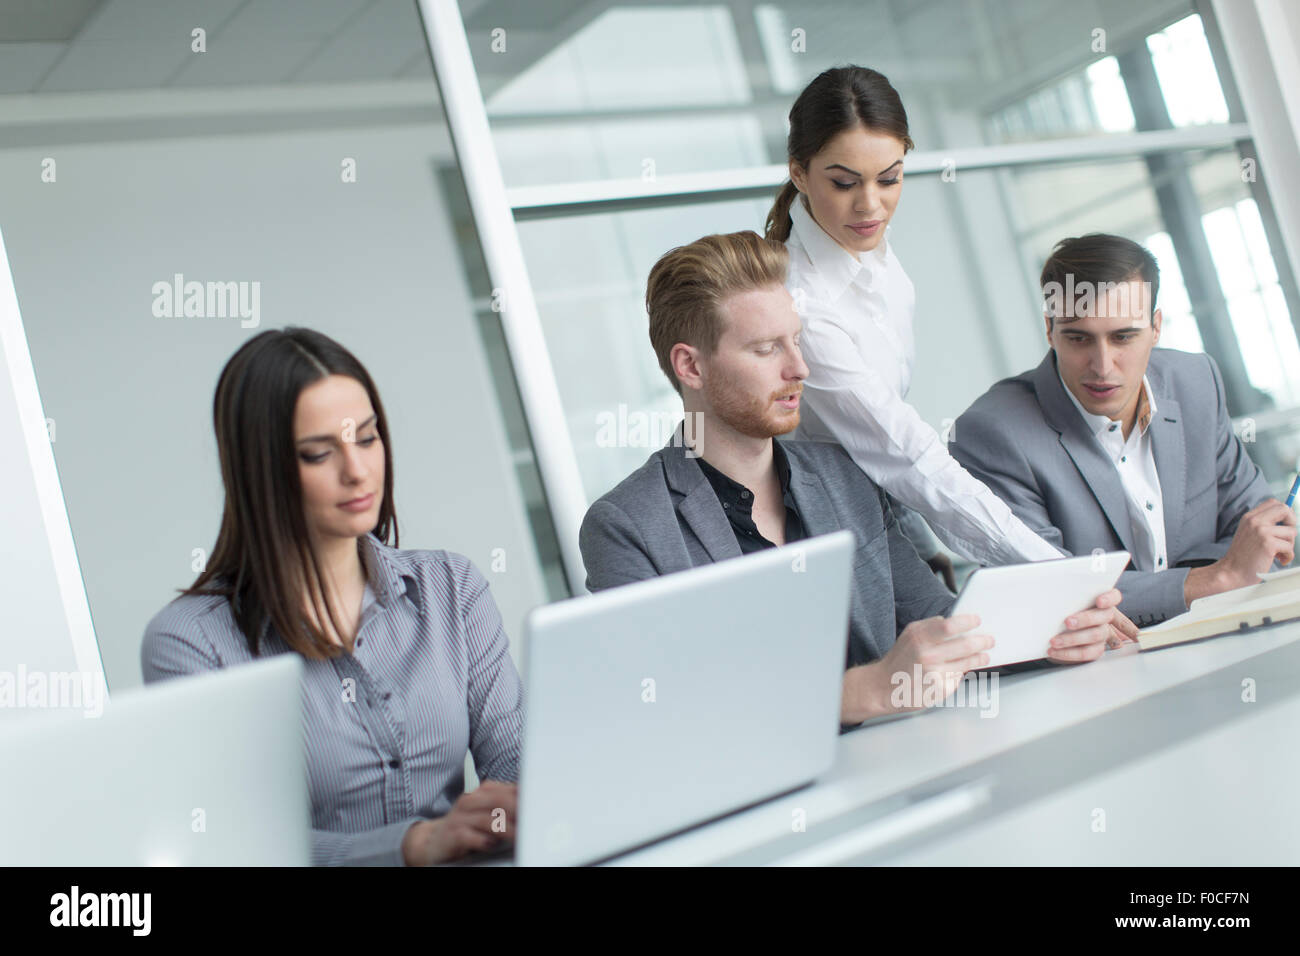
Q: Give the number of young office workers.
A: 4